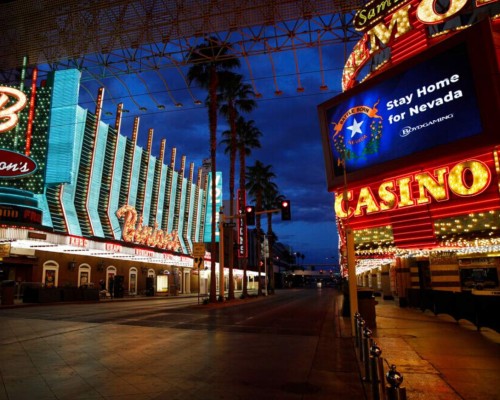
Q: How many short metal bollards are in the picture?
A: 5